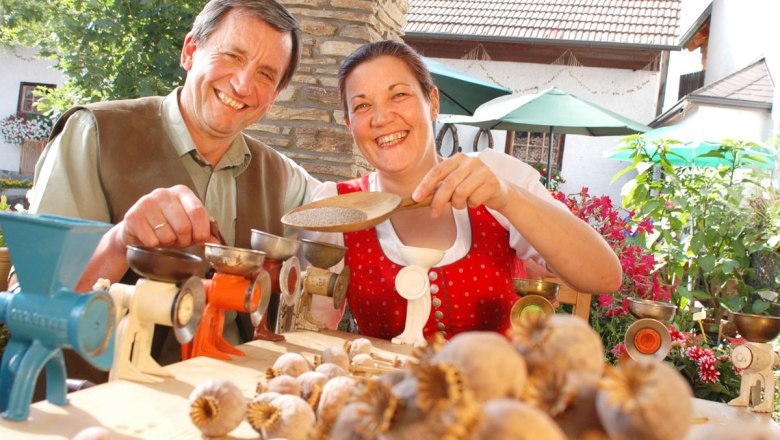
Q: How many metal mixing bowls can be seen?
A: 7